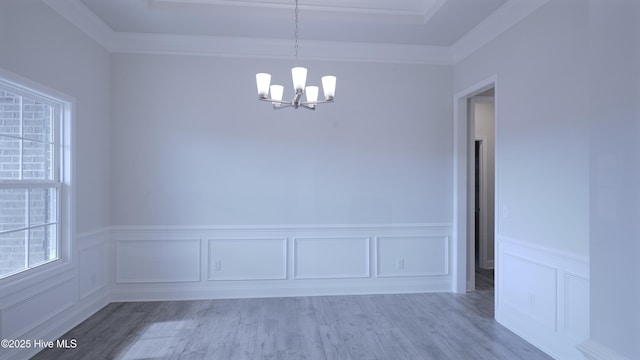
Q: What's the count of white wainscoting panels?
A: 8